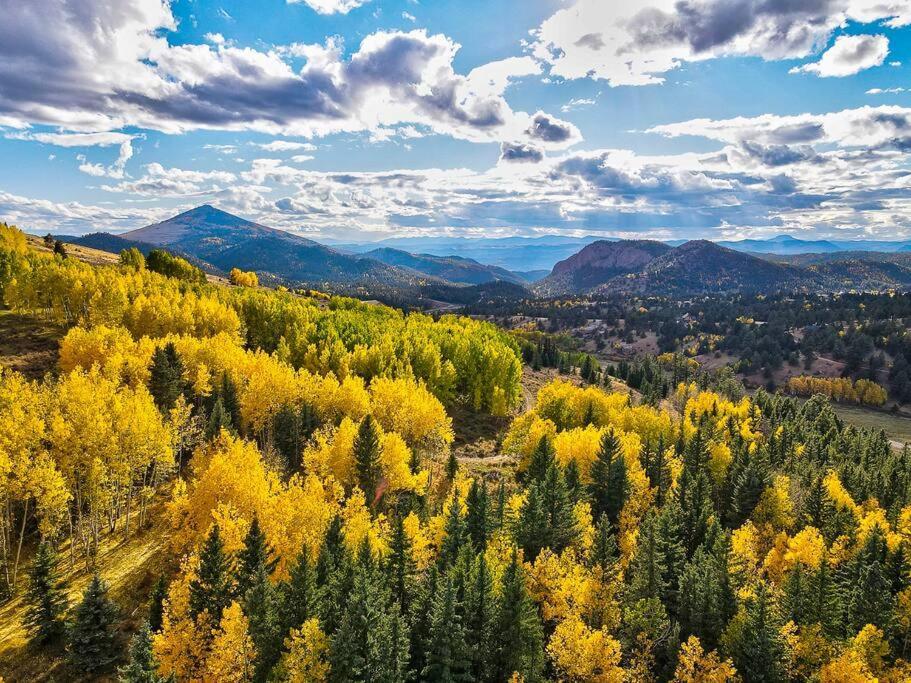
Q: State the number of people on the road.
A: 0